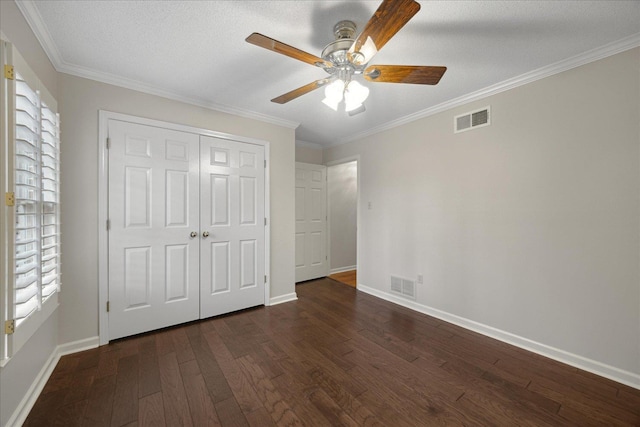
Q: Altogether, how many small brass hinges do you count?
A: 3